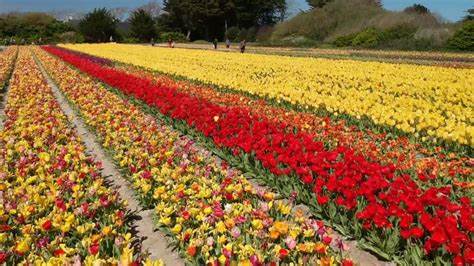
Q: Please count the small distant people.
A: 5